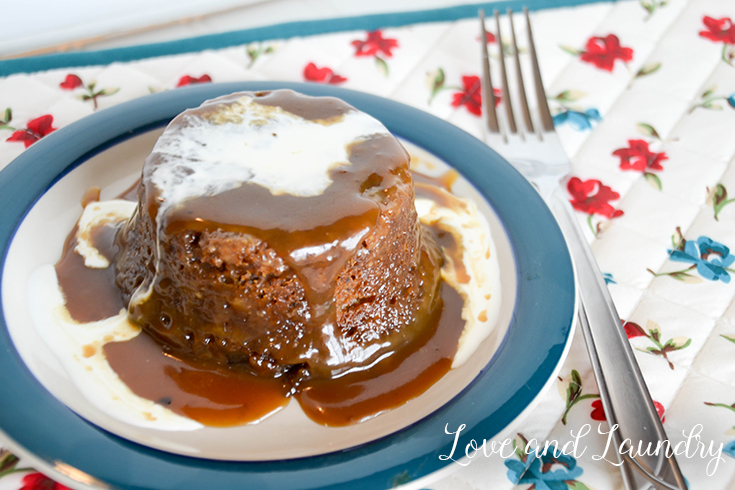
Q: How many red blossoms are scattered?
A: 14